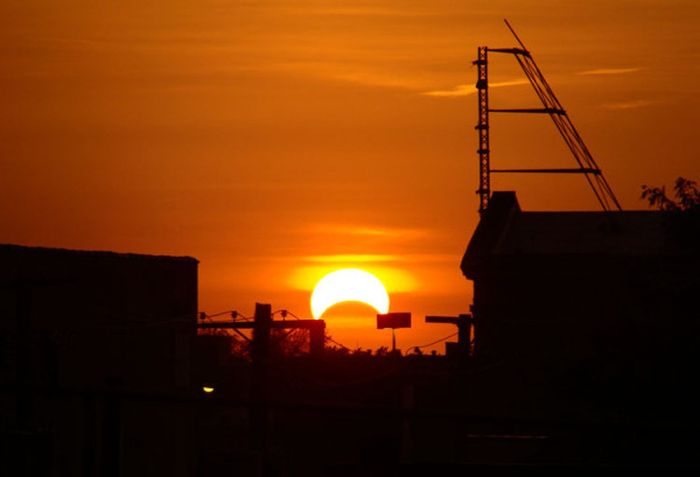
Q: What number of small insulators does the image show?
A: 3